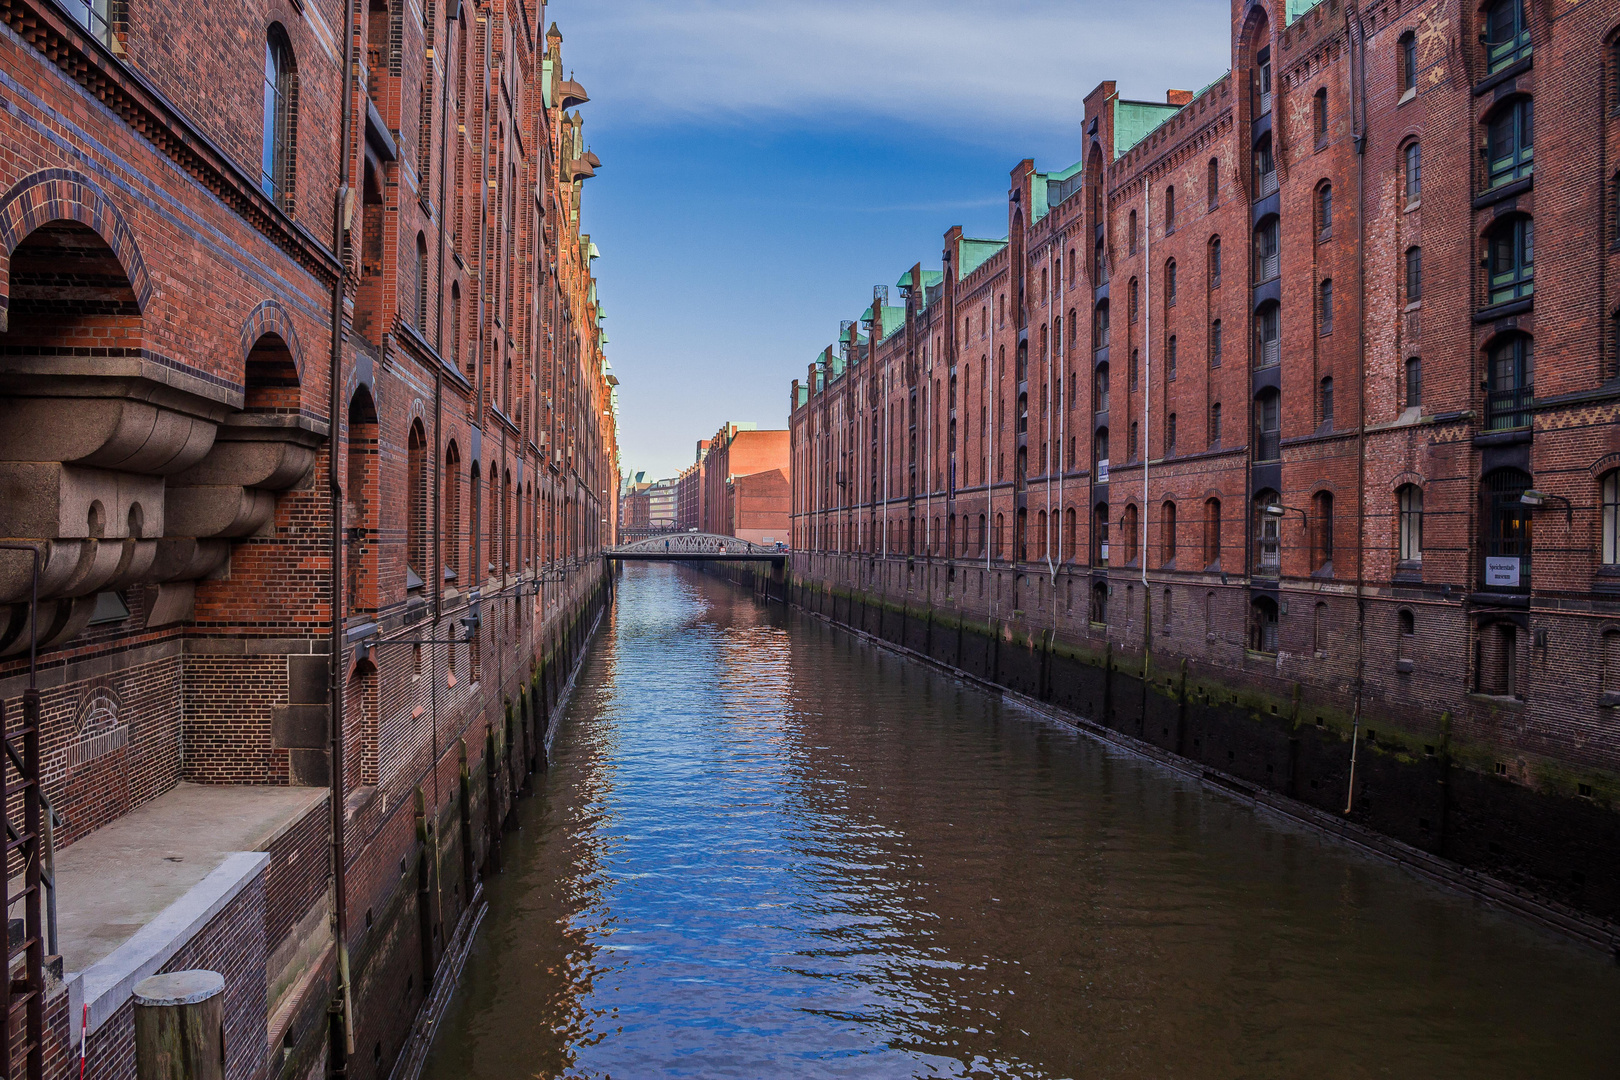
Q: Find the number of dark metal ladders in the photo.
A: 1